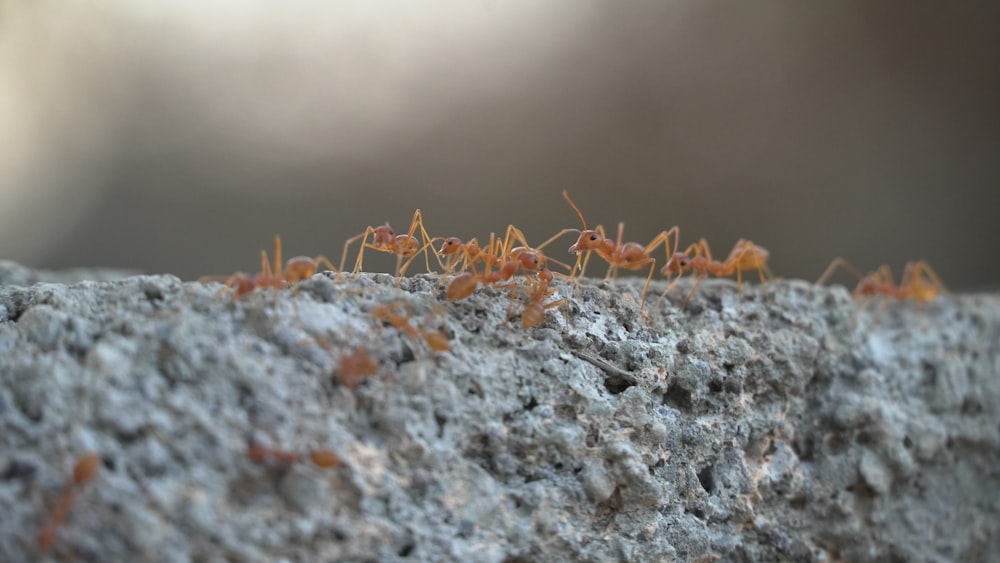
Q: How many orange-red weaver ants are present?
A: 12